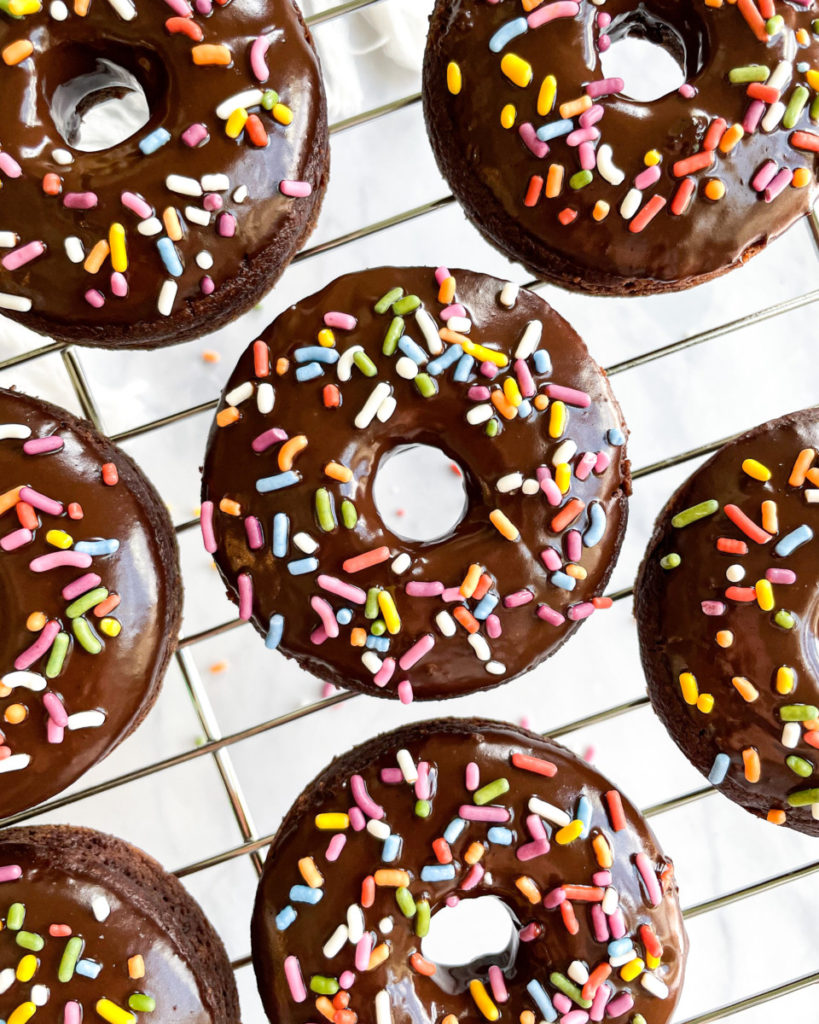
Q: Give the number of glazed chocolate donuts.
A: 7